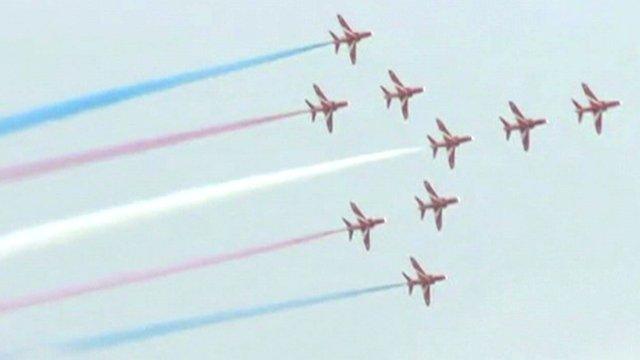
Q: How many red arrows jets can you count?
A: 9